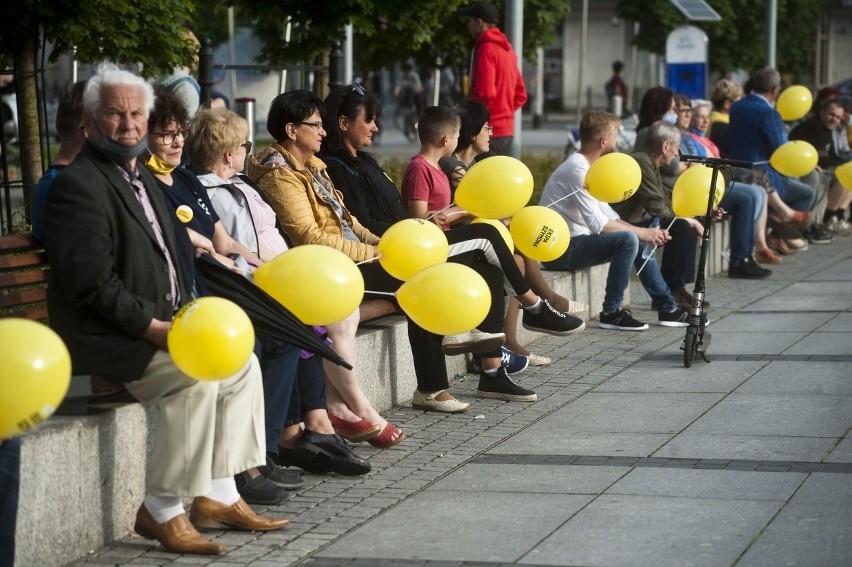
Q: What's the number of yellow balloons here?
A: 13